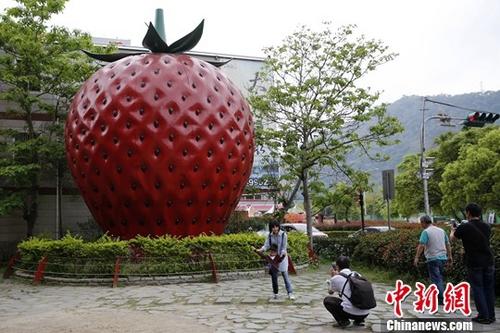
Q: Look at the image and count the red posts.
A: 6